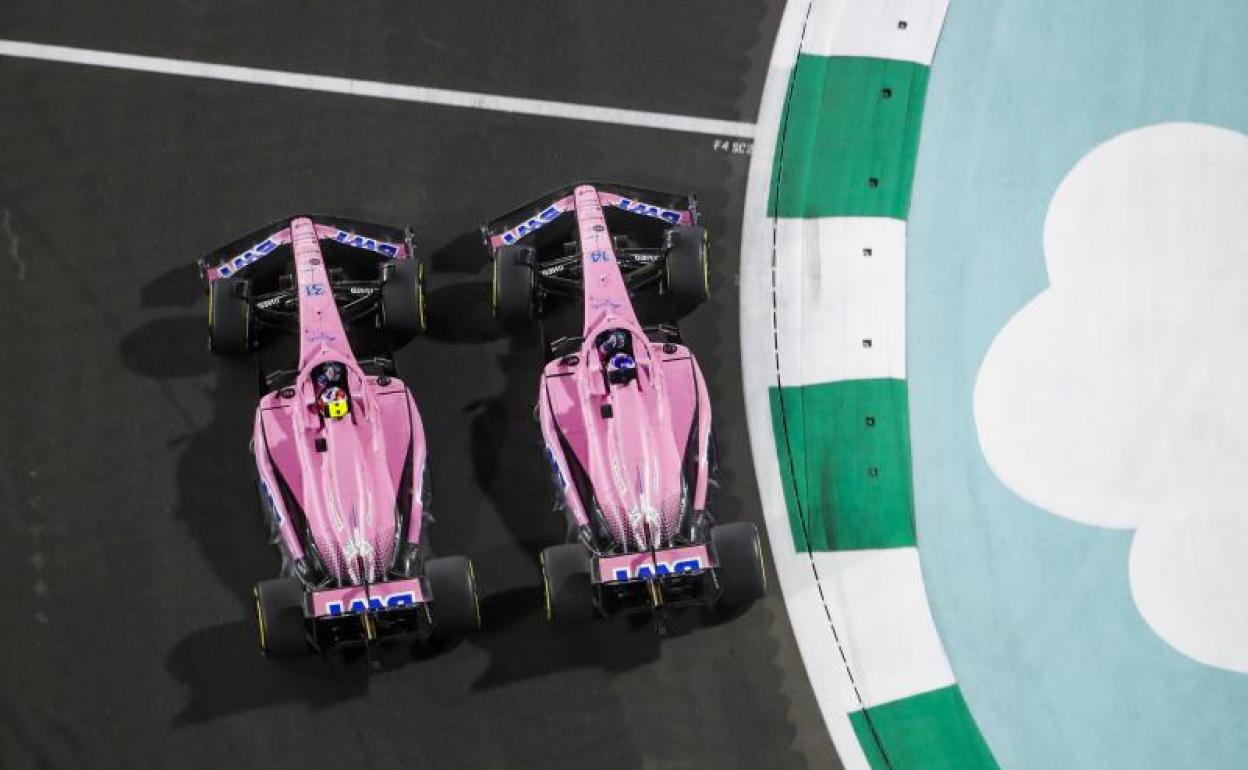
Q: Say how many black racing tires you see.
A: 8